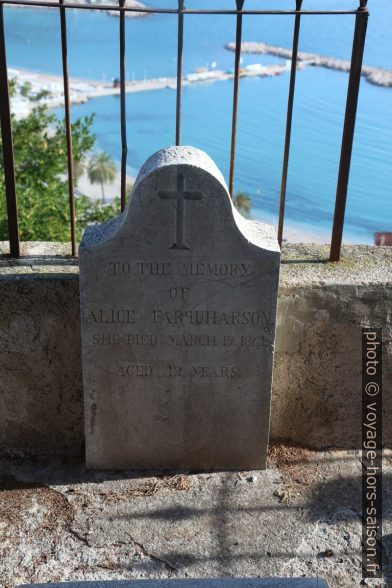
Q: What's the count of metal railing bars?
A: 7